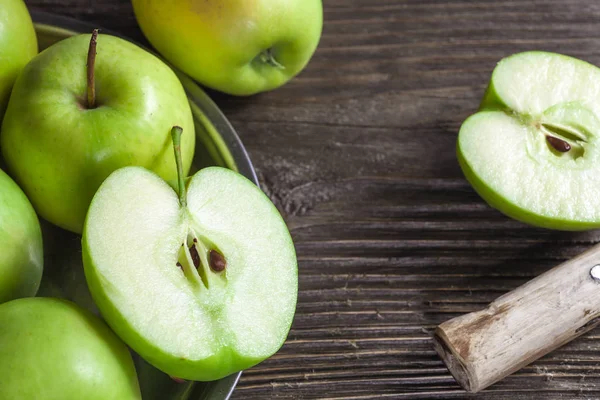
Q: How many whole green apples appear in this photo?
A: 5